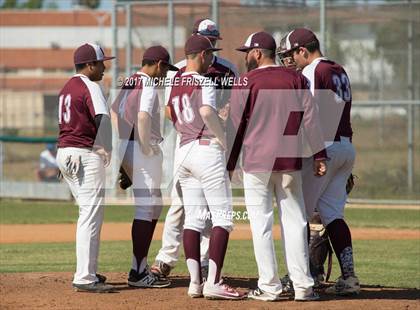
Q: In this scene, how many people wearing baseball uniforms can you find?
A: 7